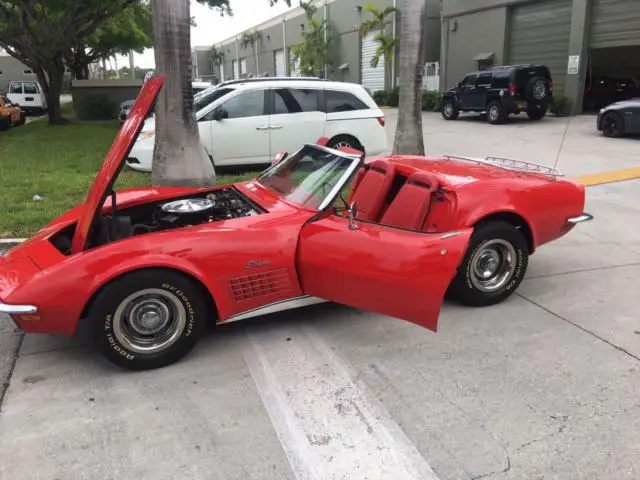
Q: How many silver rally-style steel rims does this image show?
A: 2